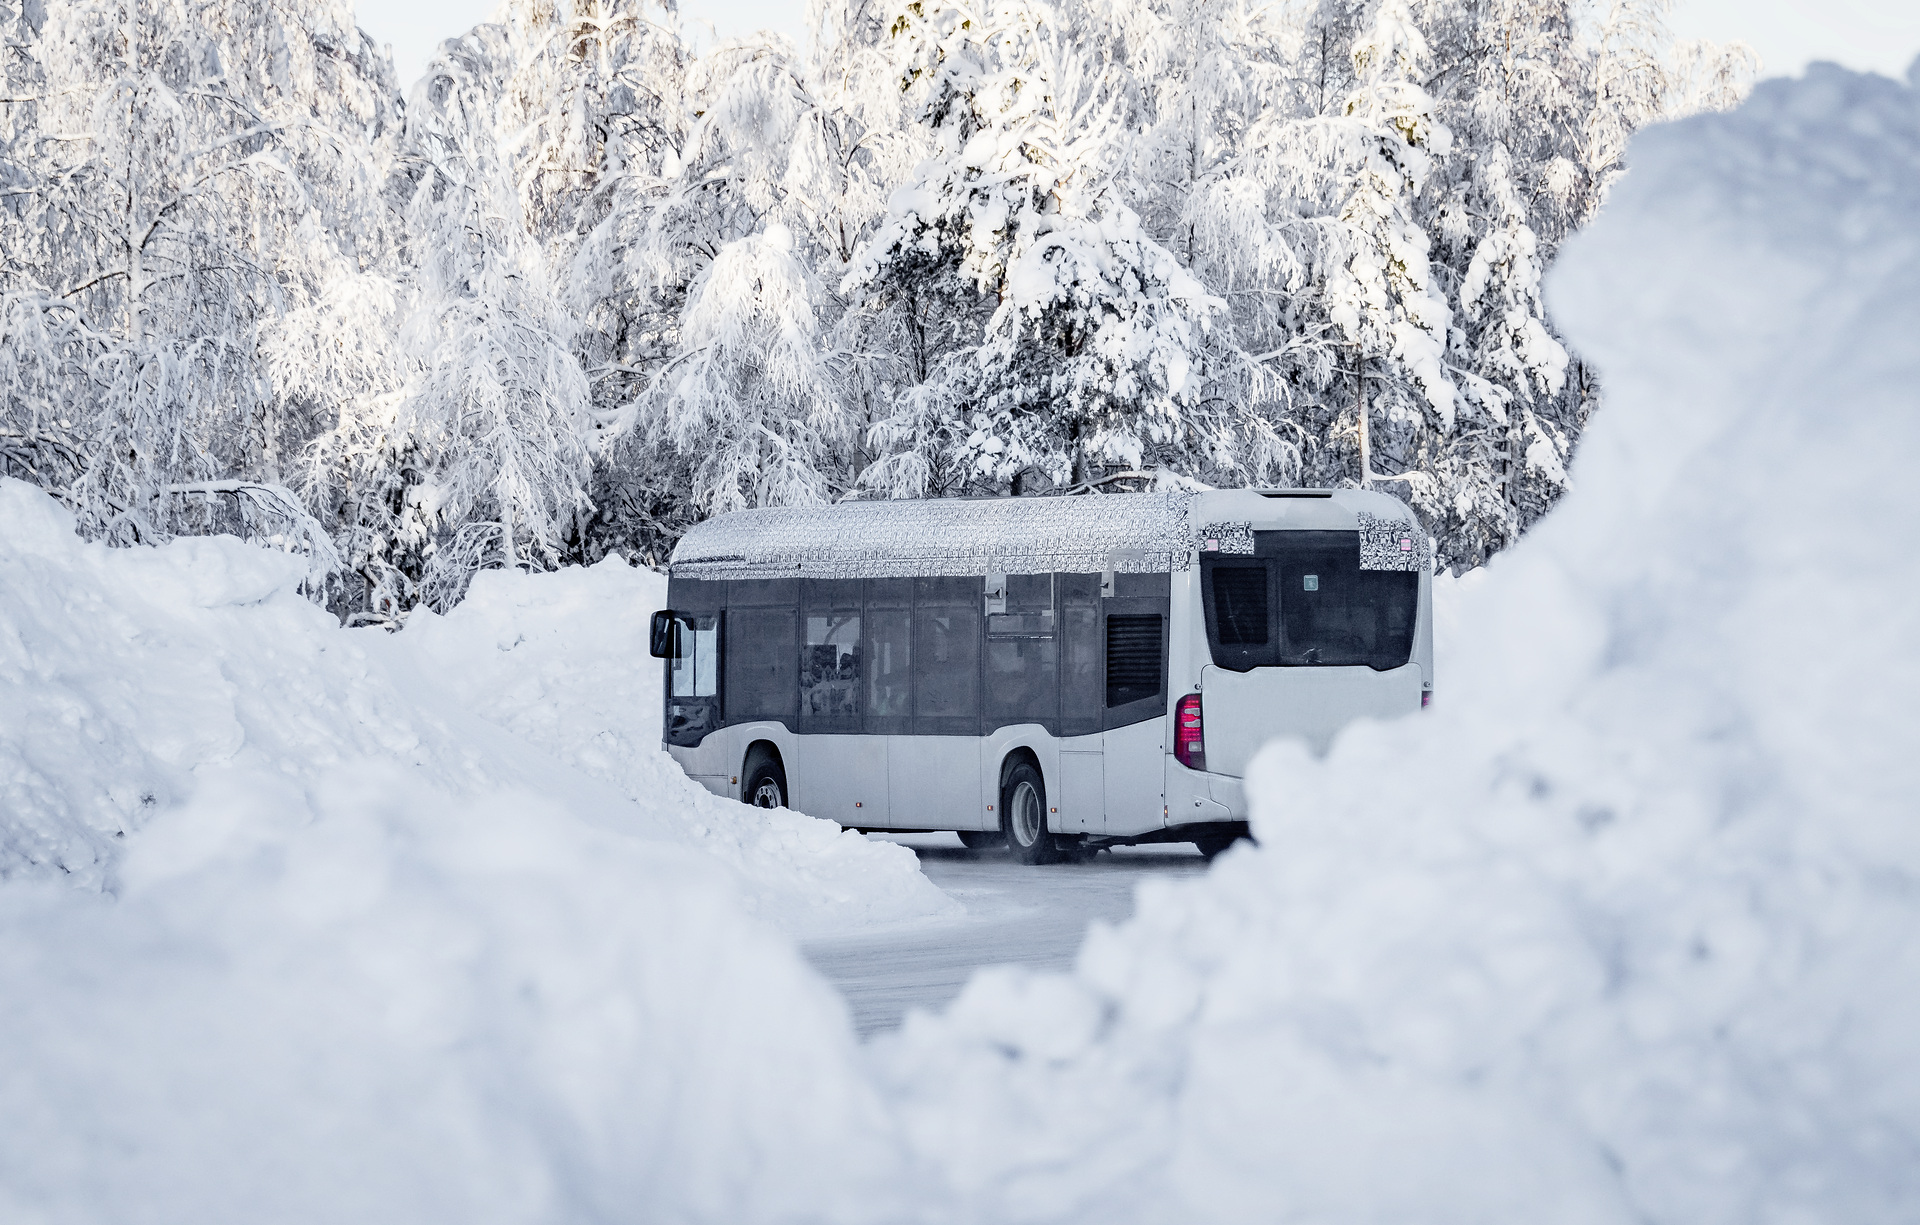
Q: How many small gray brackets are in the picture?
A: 2